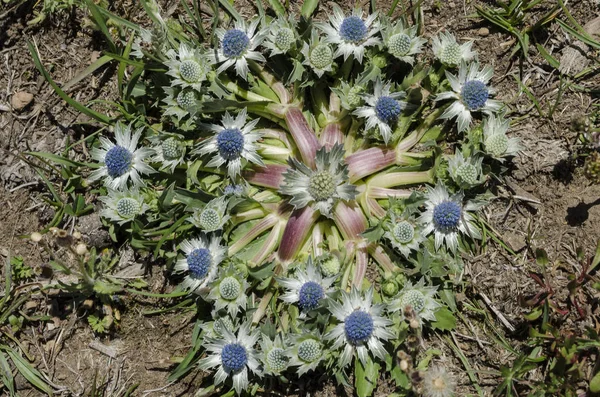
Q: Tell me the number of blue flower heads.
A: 11